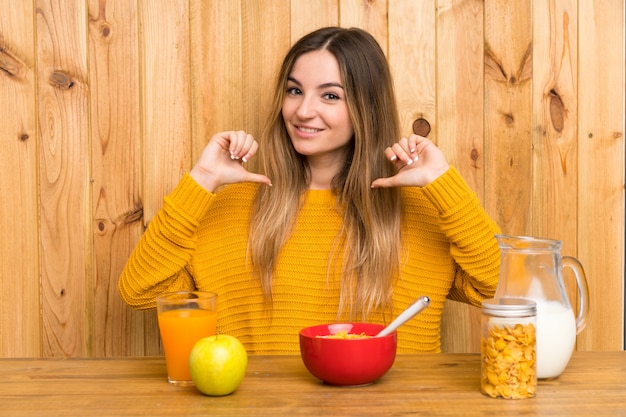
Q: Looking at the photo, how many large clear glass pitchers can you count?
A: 1